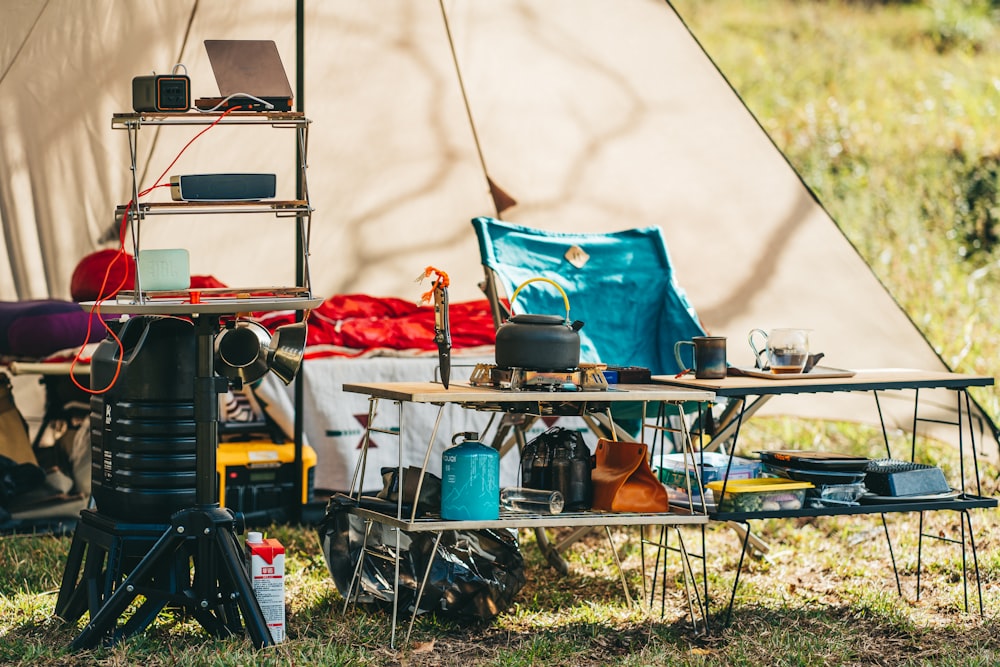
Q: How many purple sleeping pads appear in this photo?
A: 1